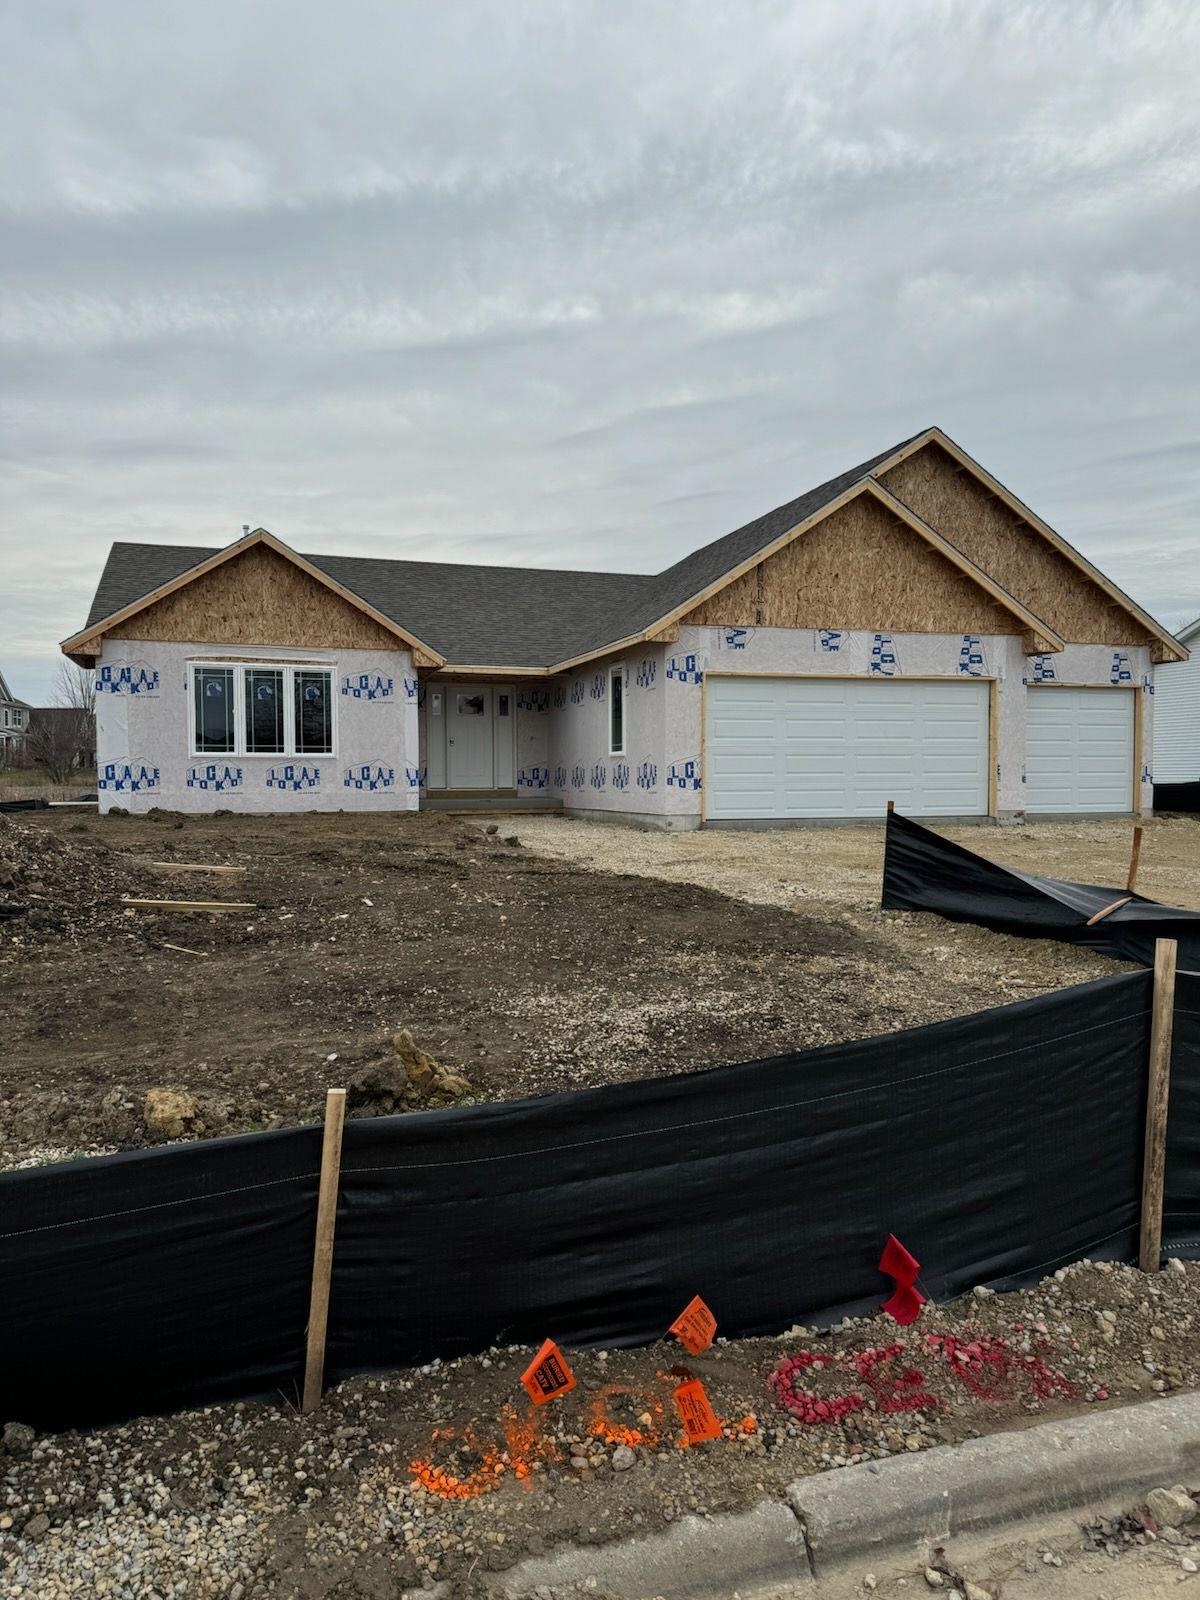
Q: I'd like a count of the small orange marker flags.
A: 3